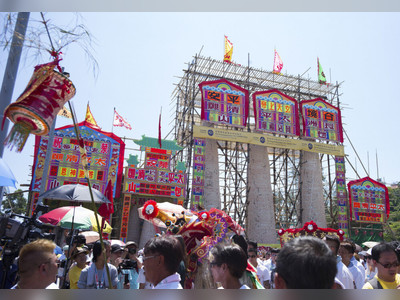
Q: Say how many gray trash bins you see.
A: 0